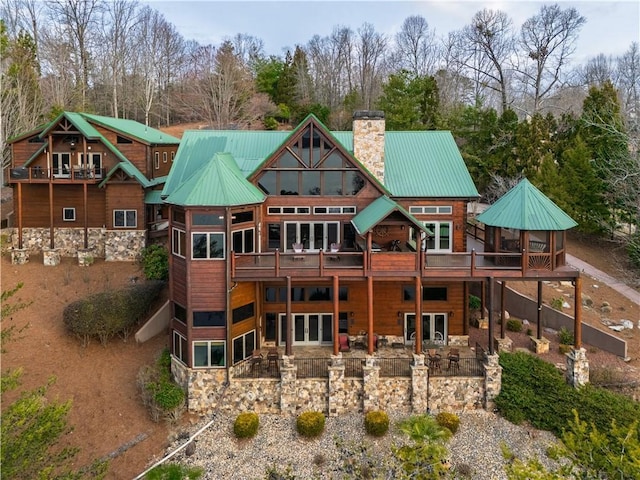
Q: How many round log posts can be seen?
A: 12